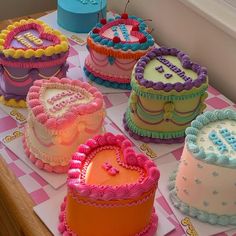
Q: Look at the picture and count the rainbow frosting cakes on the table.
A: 0